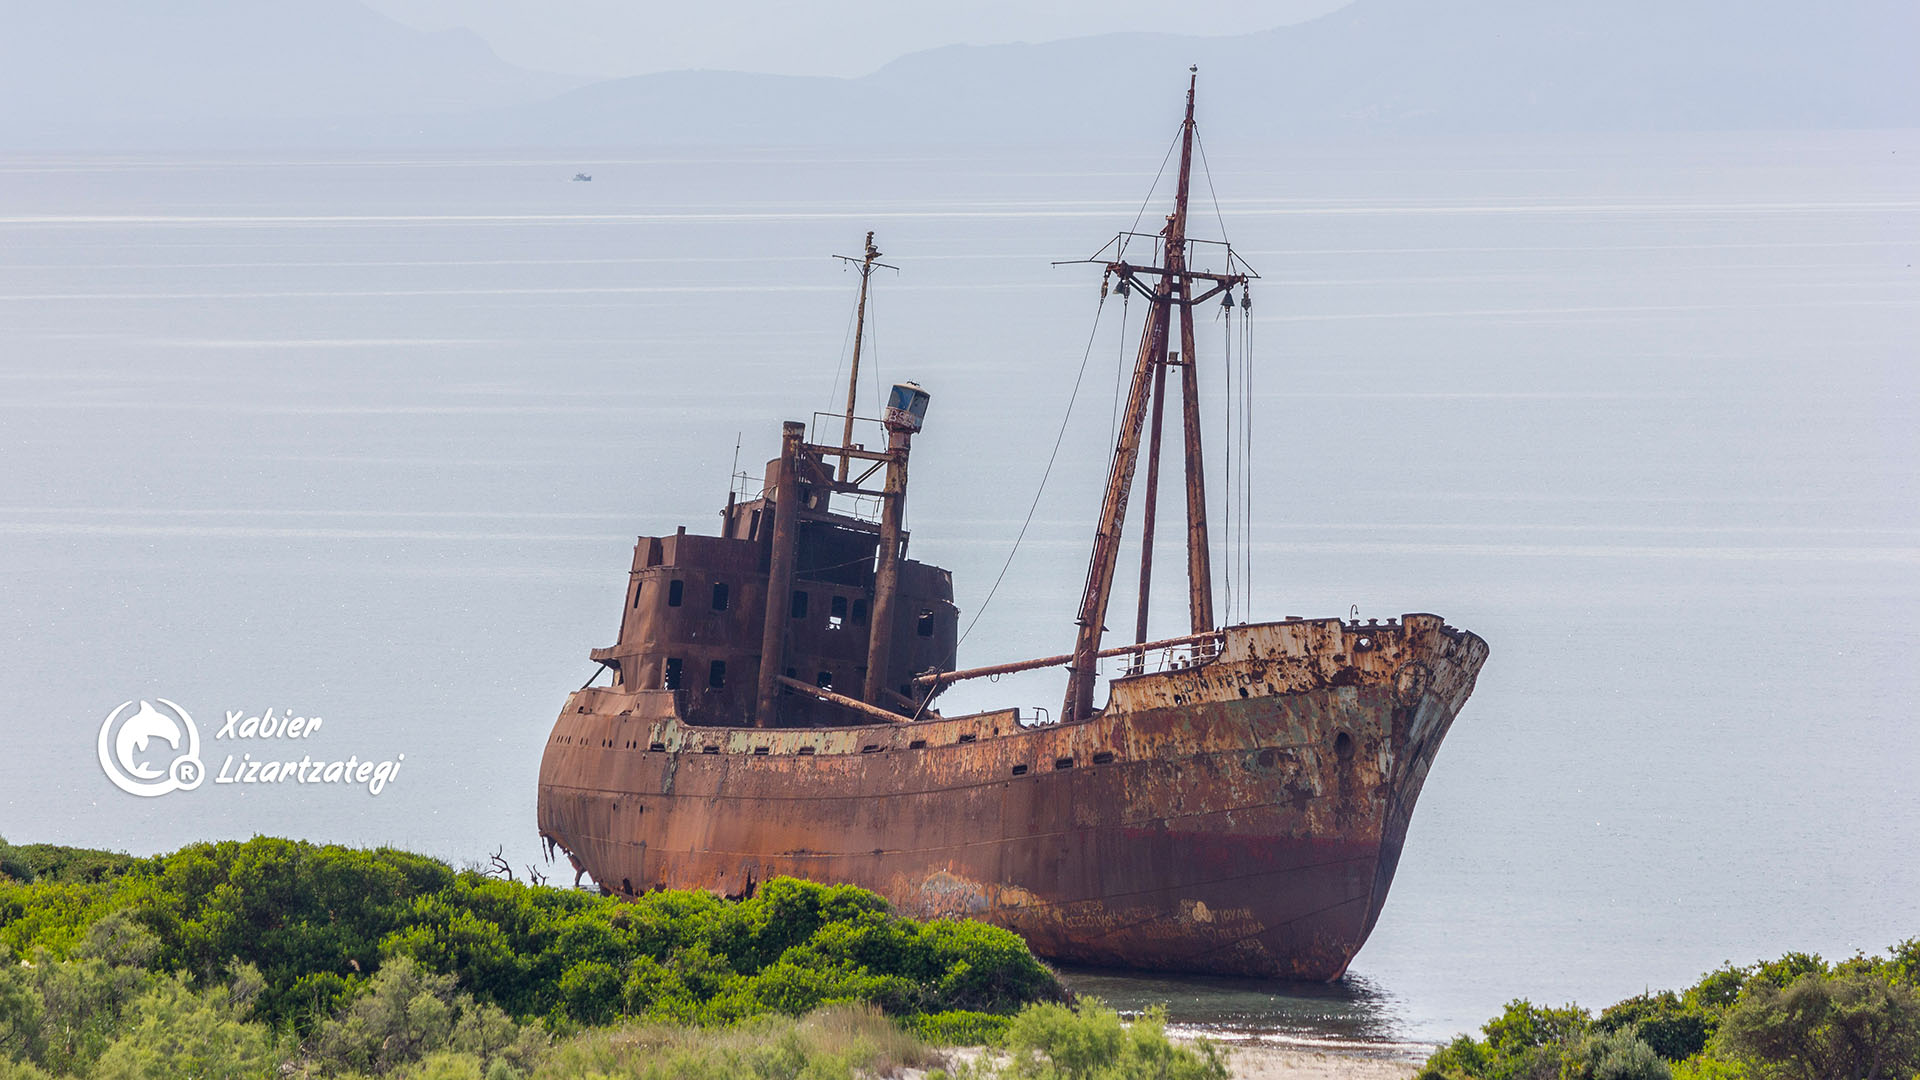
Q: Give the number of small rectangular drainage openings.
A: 10